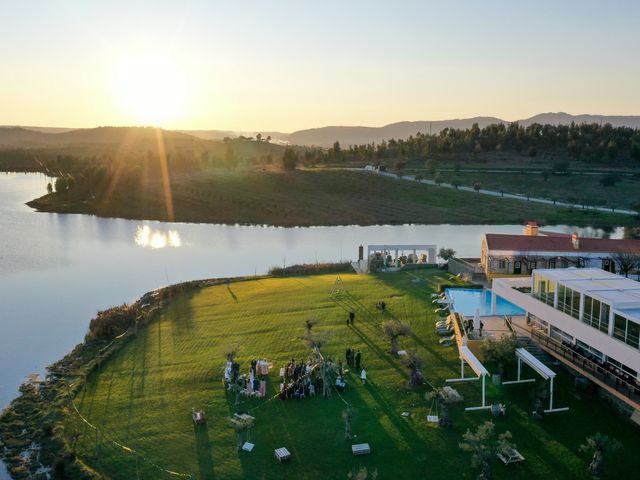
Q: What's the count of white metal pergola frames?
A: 2